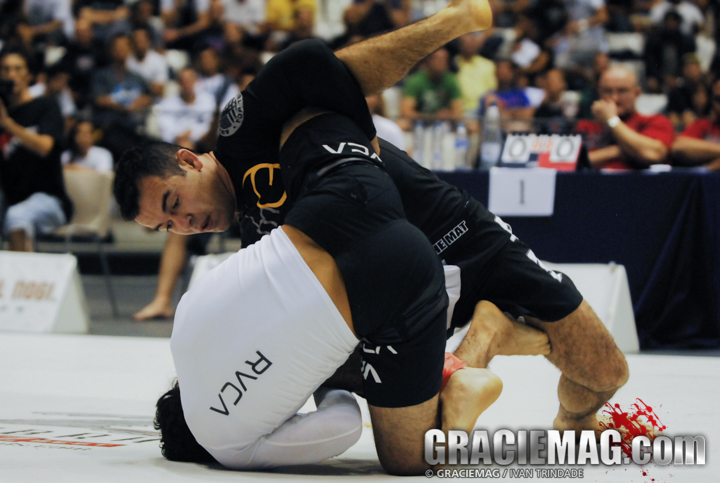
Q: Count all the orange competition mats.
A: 0